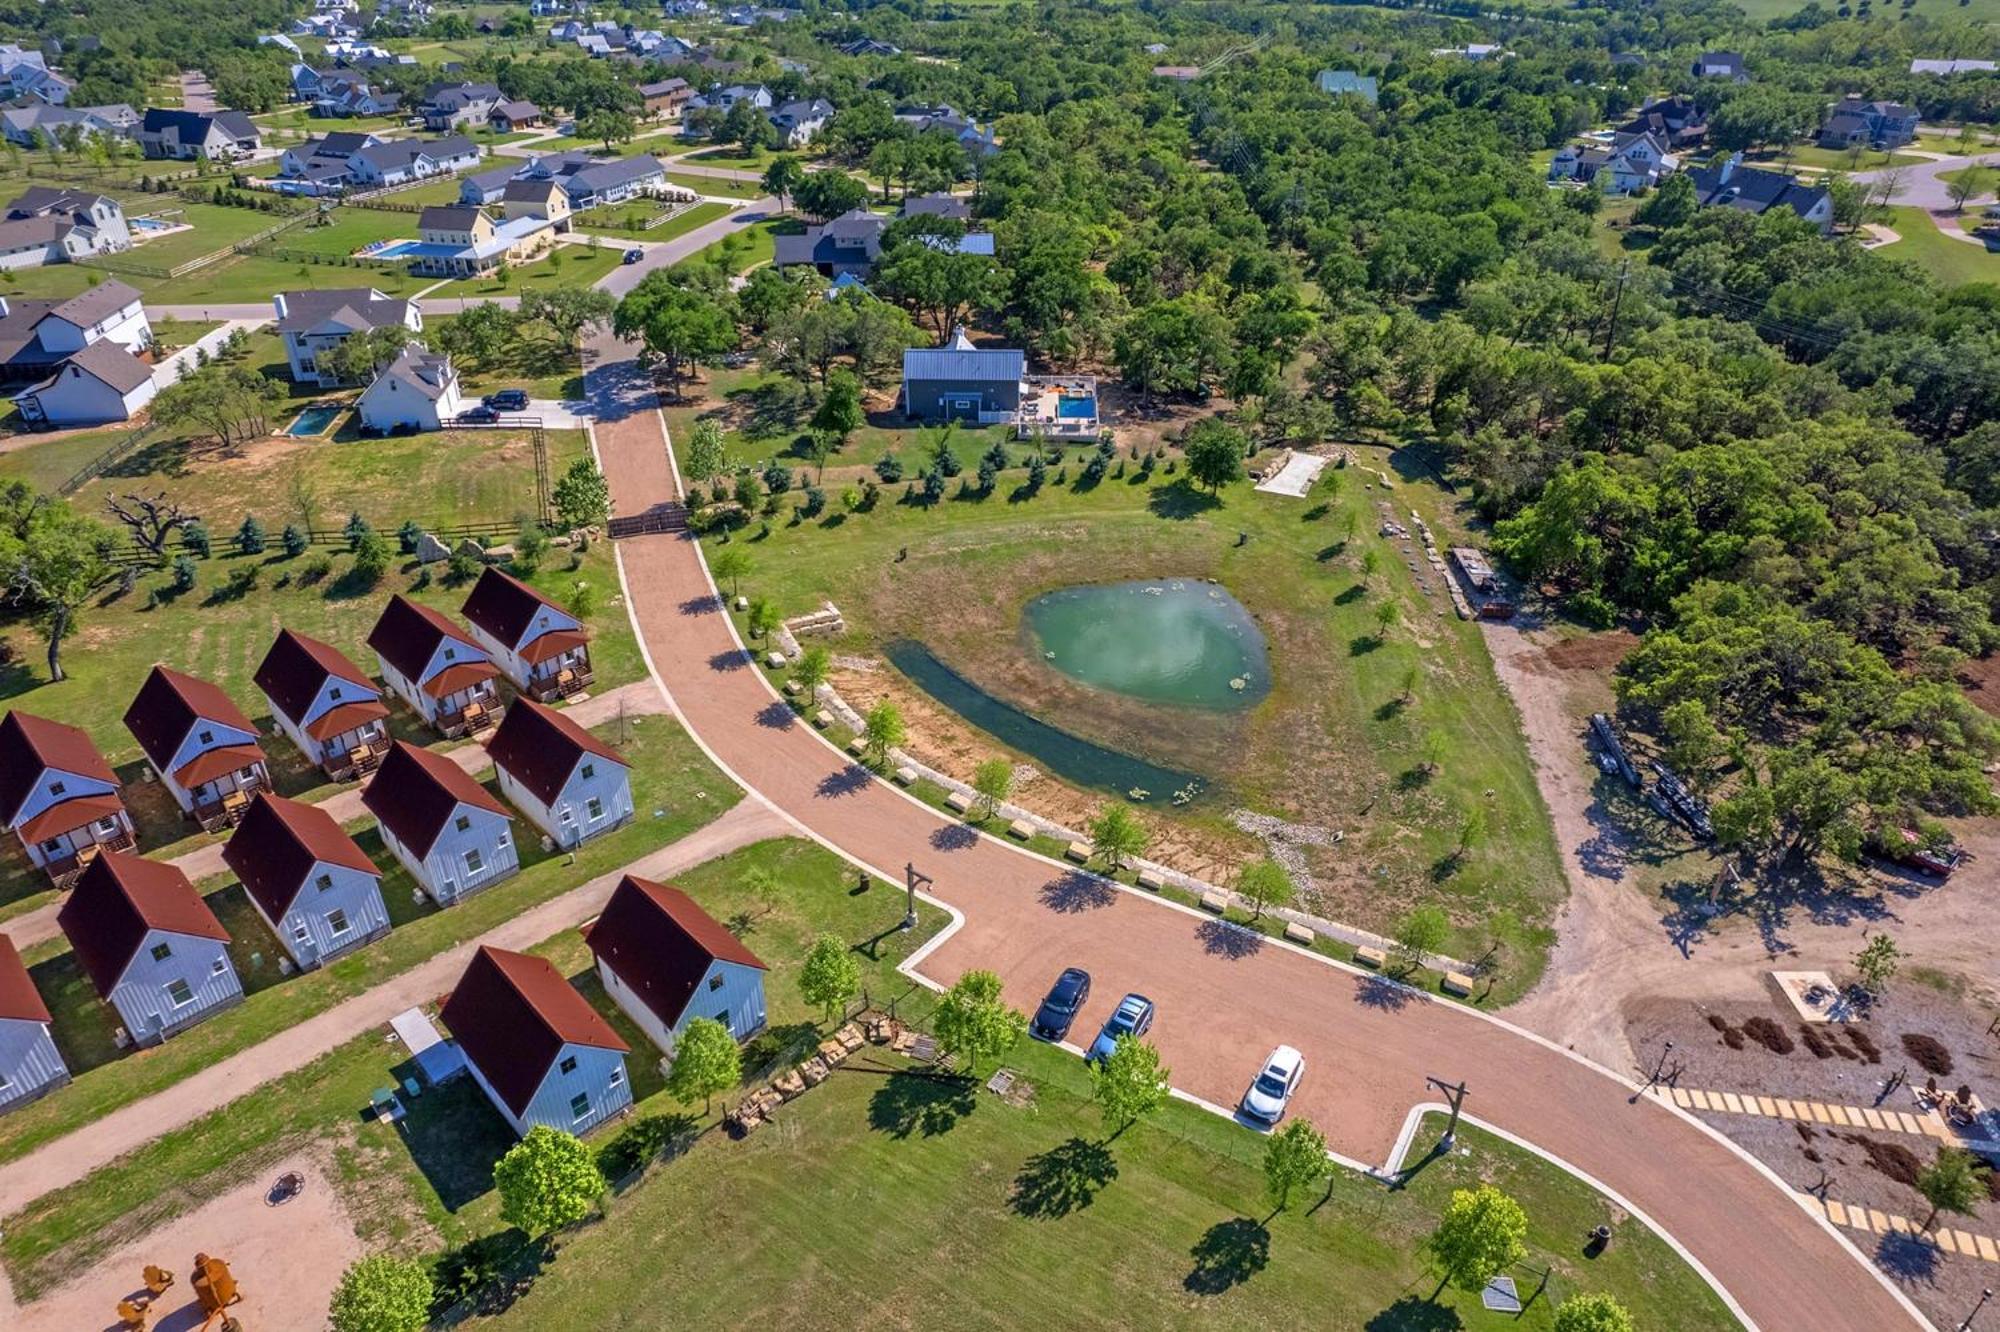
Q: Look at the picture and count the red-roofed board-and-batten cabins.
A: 12